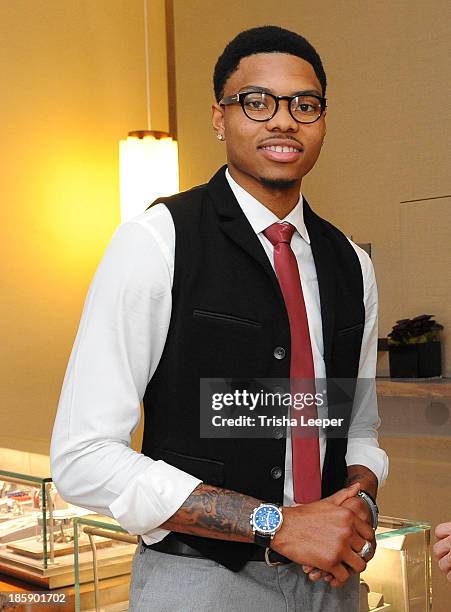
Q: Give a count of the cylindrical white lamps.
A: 1